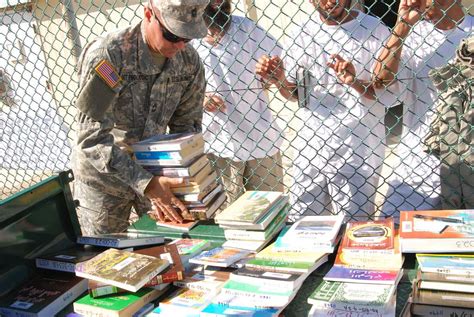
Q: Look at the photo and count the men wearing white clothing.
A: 3